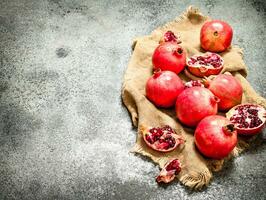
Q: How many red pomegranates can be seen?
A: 6